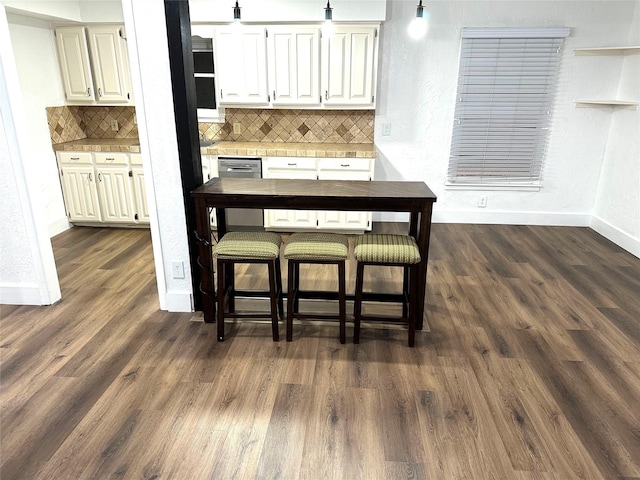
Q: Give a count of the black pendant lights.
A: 3